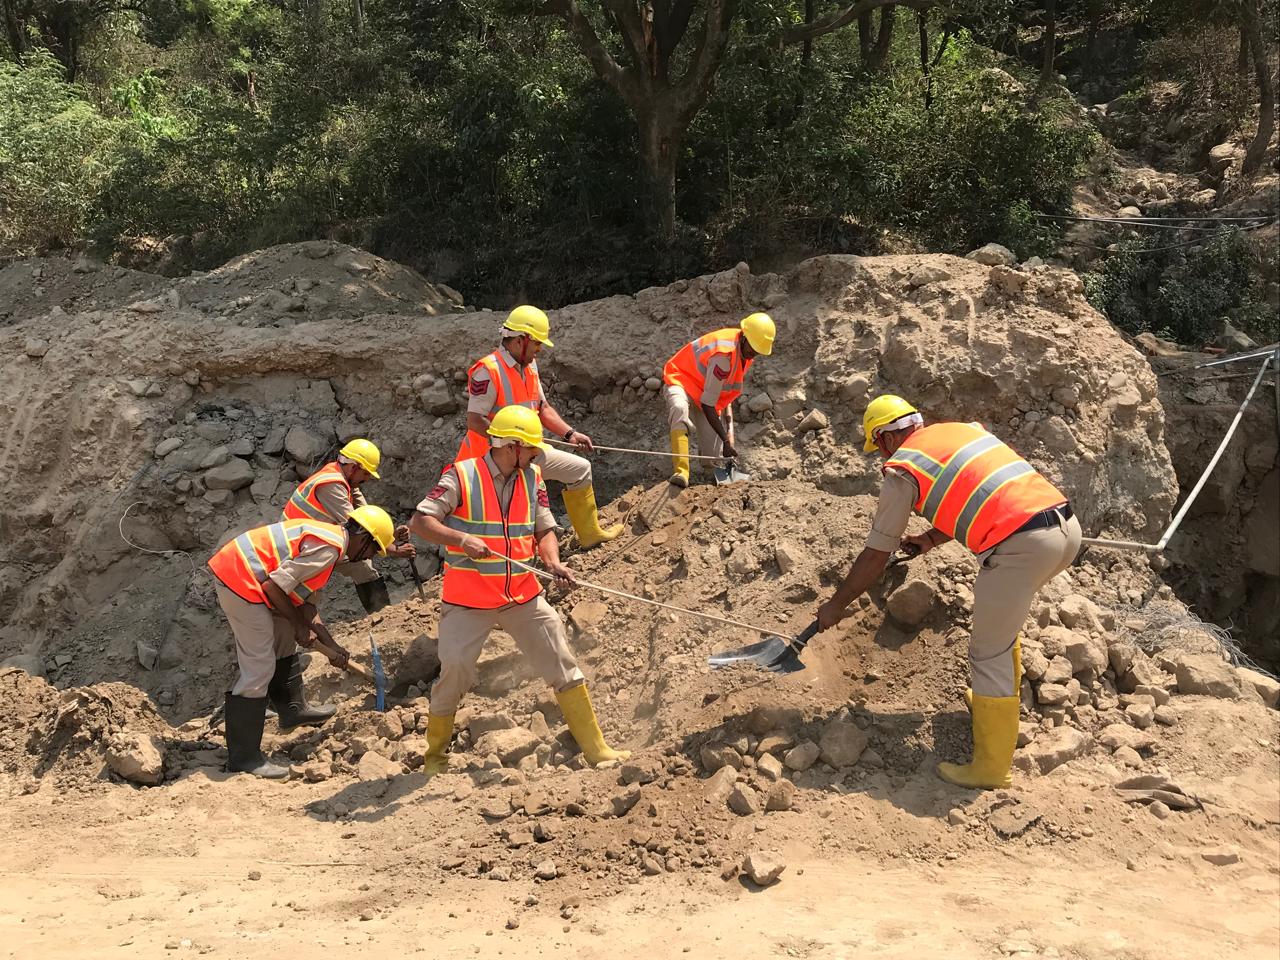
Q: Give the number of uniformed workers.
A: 6